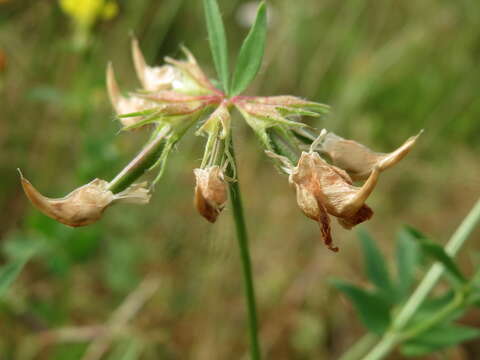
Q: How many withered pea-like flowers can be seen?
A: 6